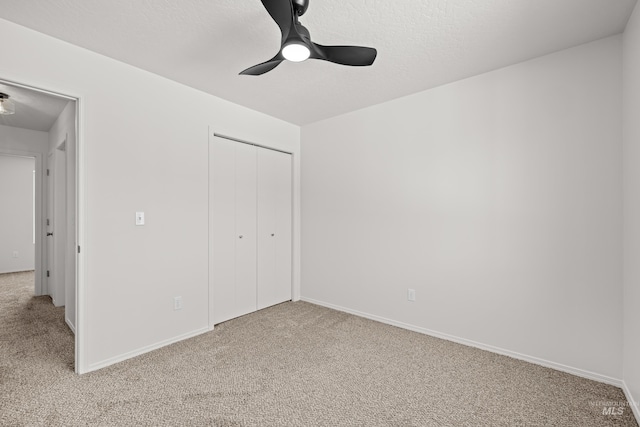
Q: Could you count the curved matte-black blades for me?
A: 3